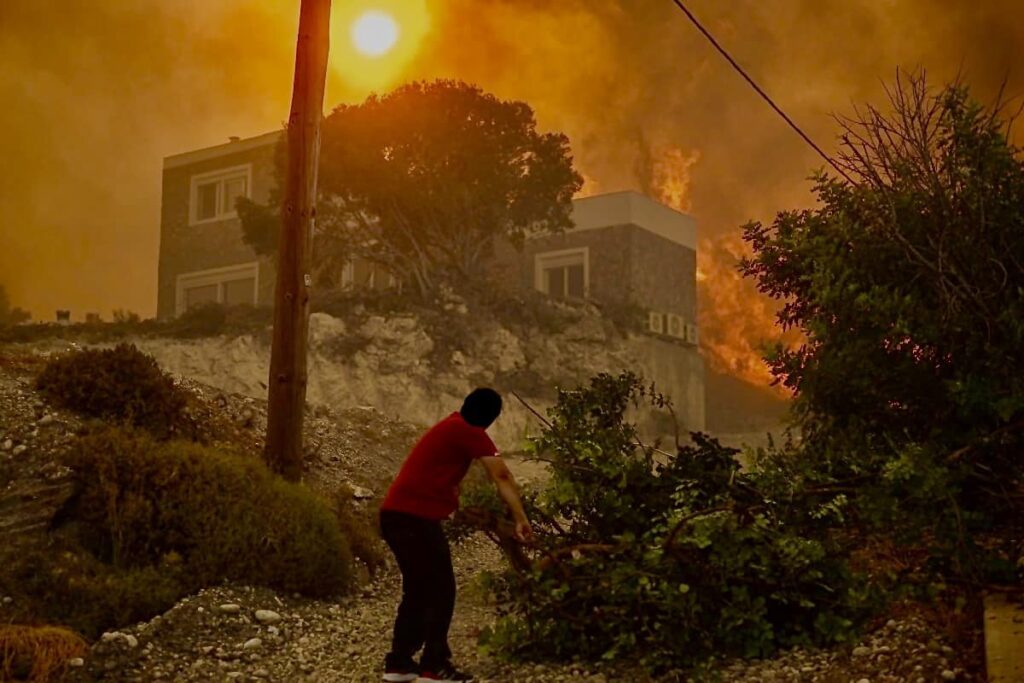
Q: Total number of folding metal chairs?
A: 0